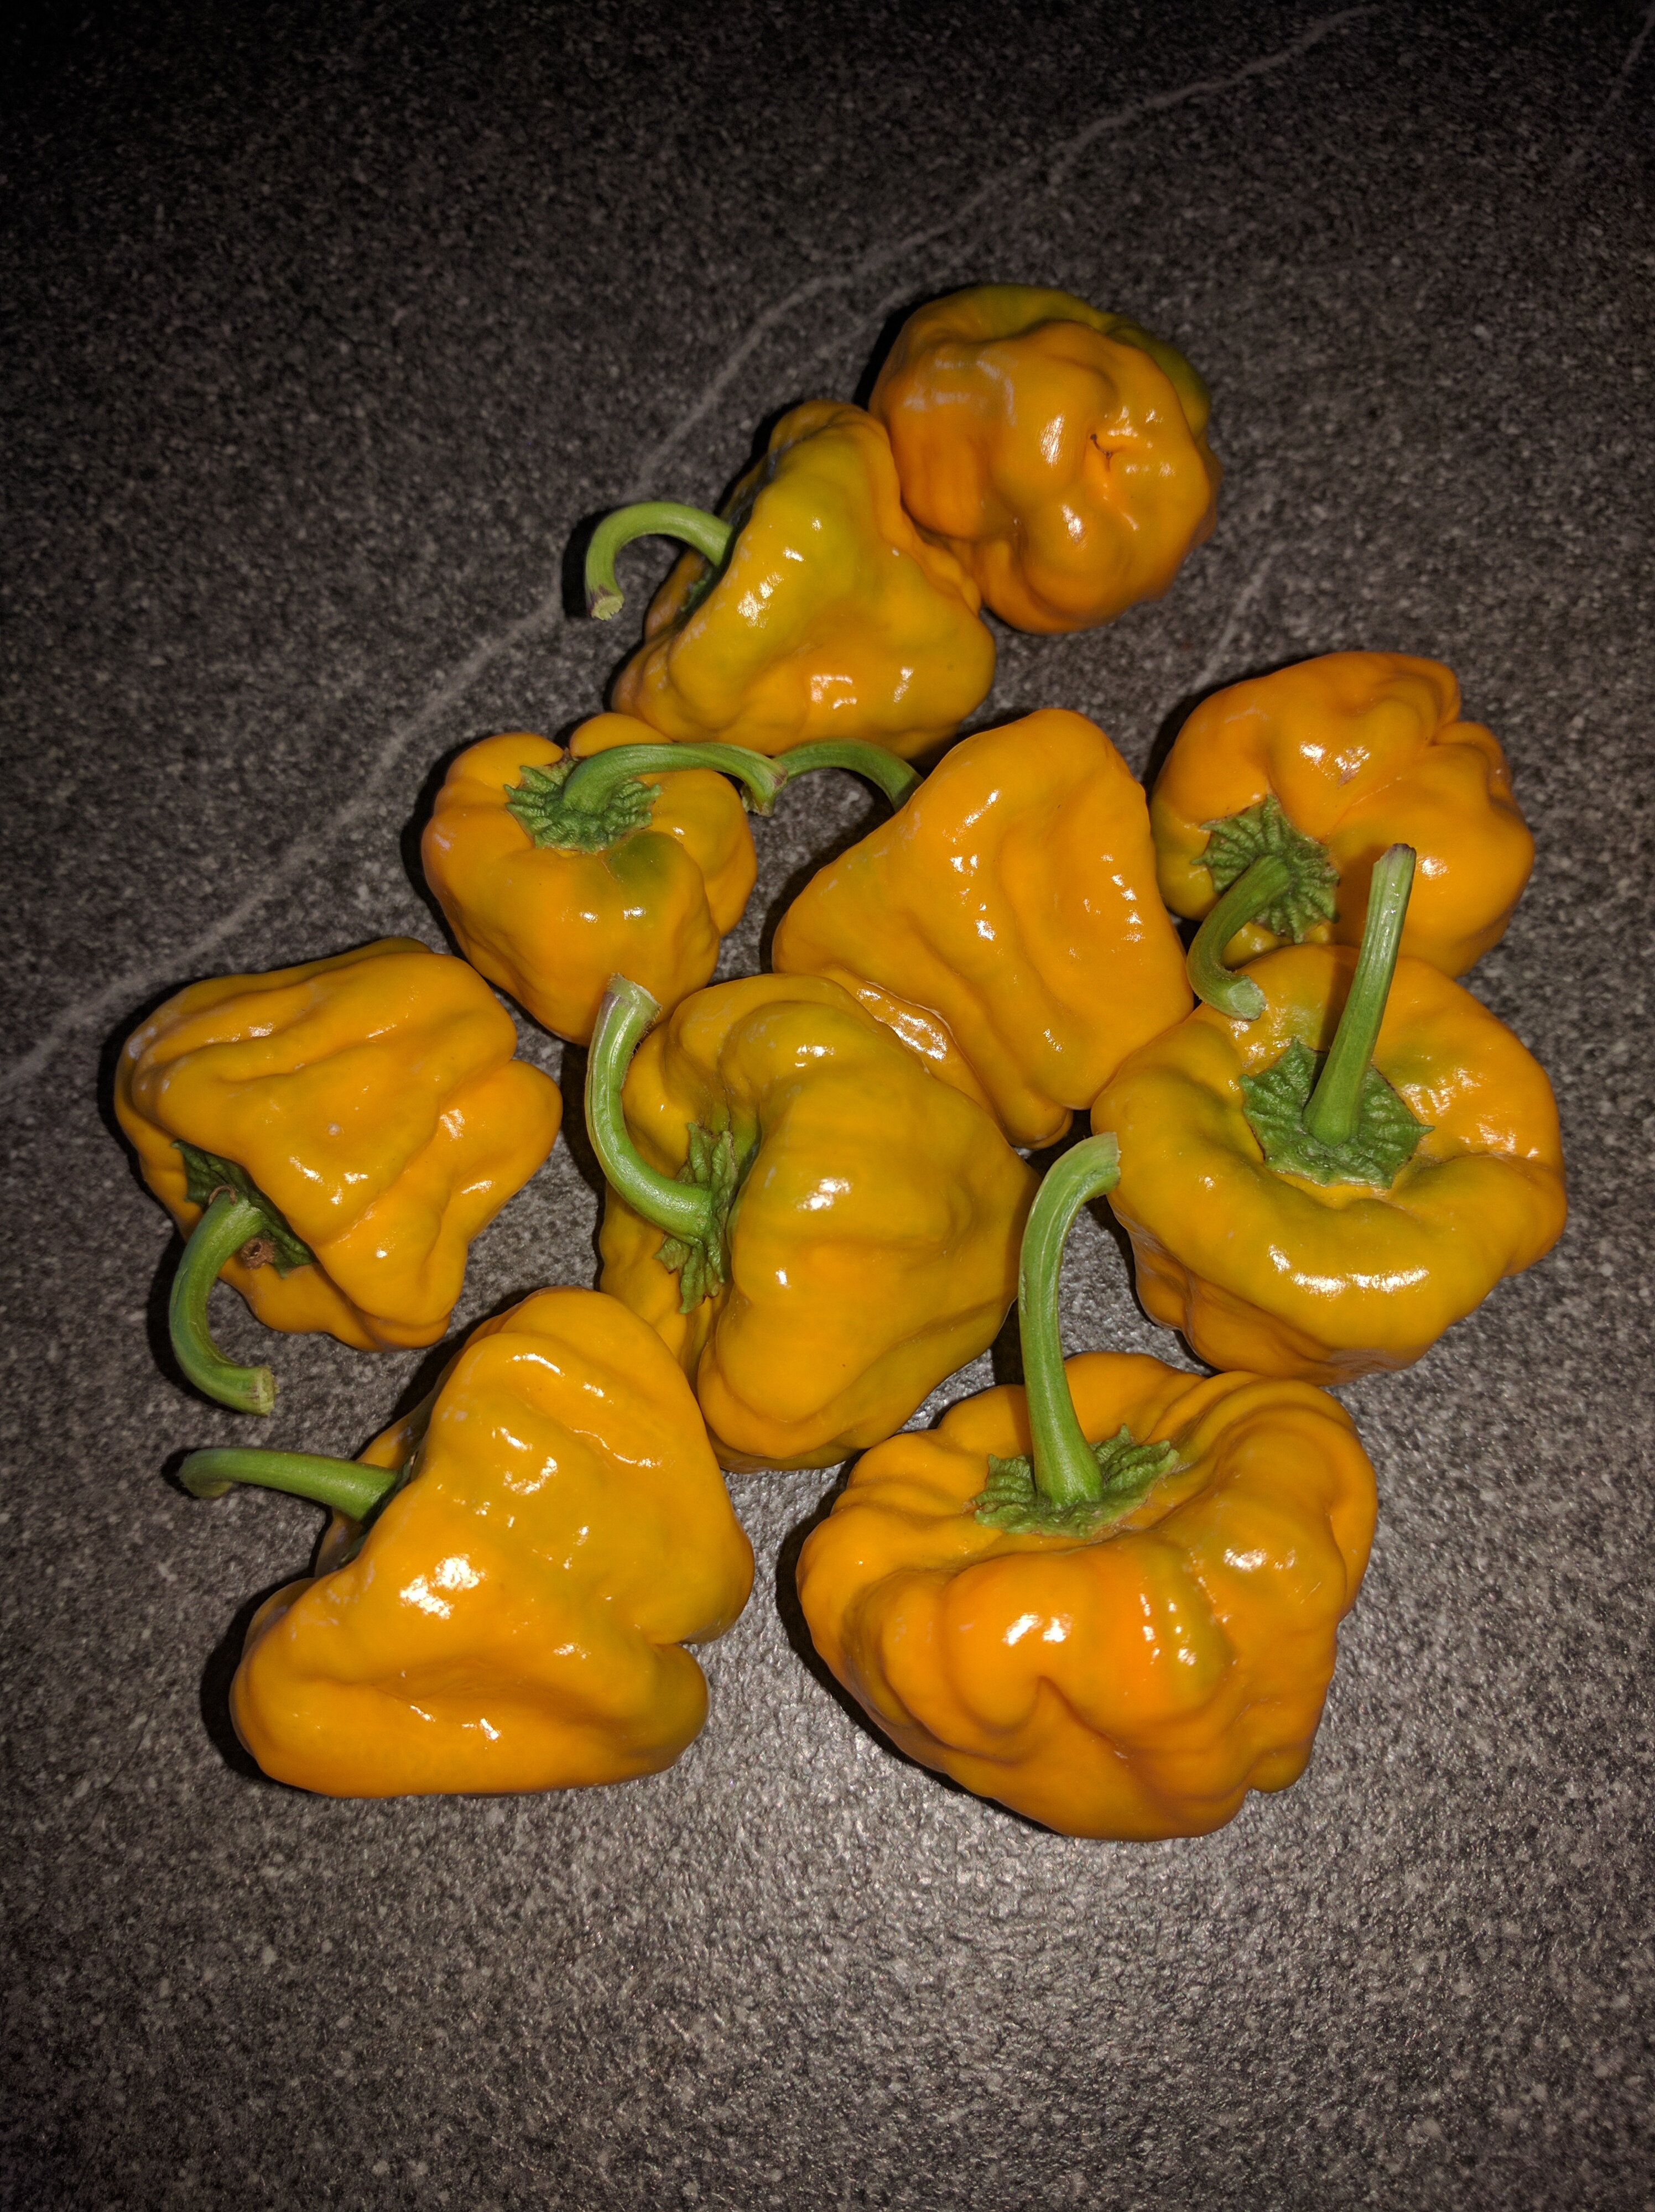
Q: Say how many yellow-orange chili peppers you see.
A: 10